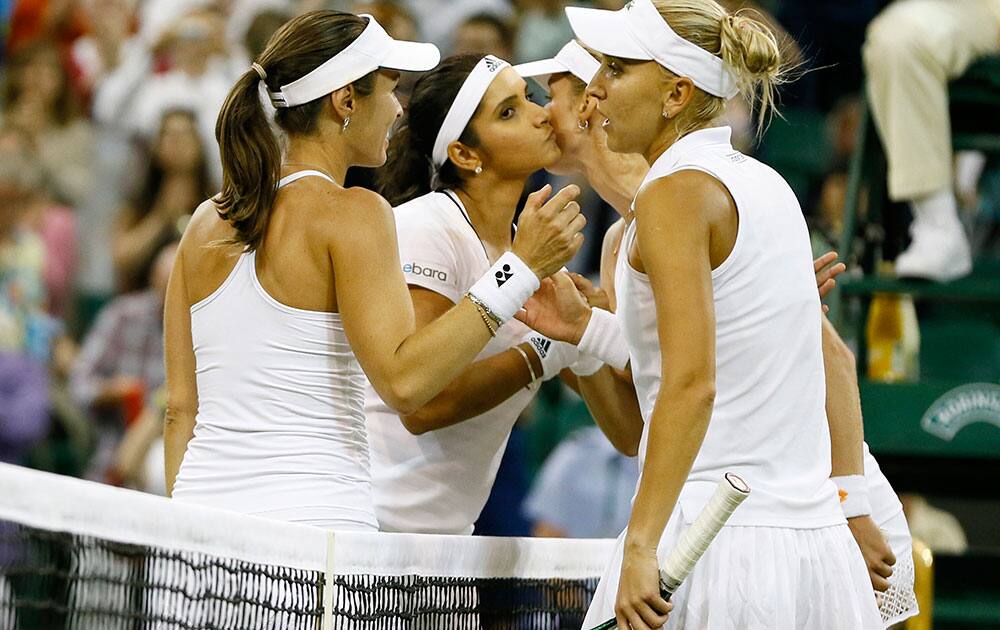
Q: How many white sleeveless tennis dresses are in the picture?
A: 2